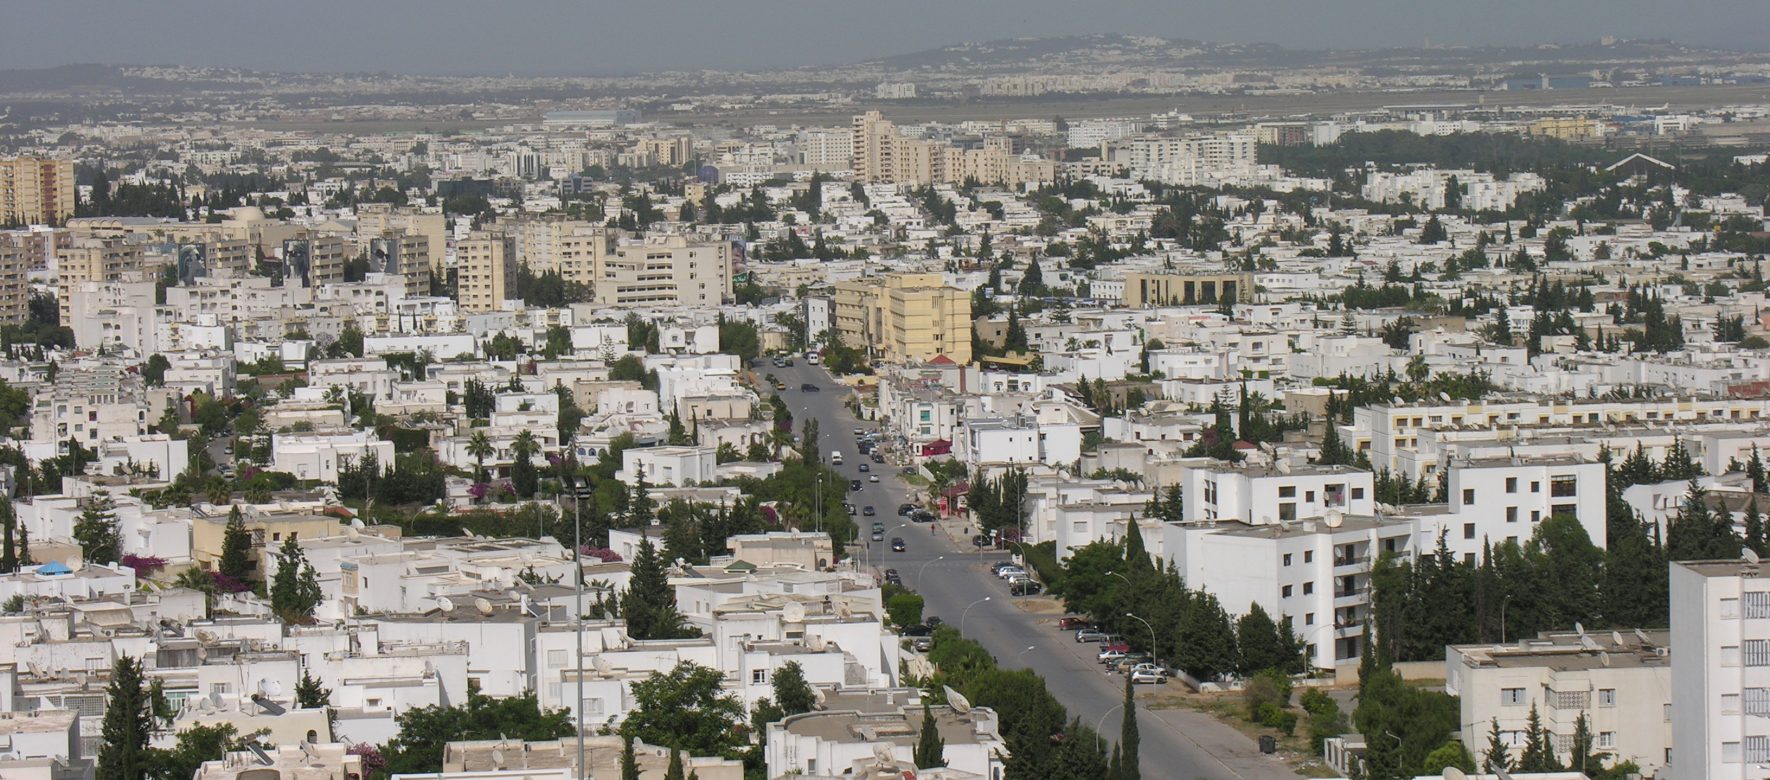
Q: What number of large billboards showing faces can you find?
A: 3